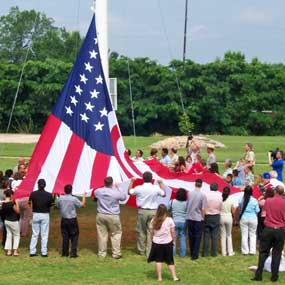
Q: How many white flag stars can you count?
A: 13